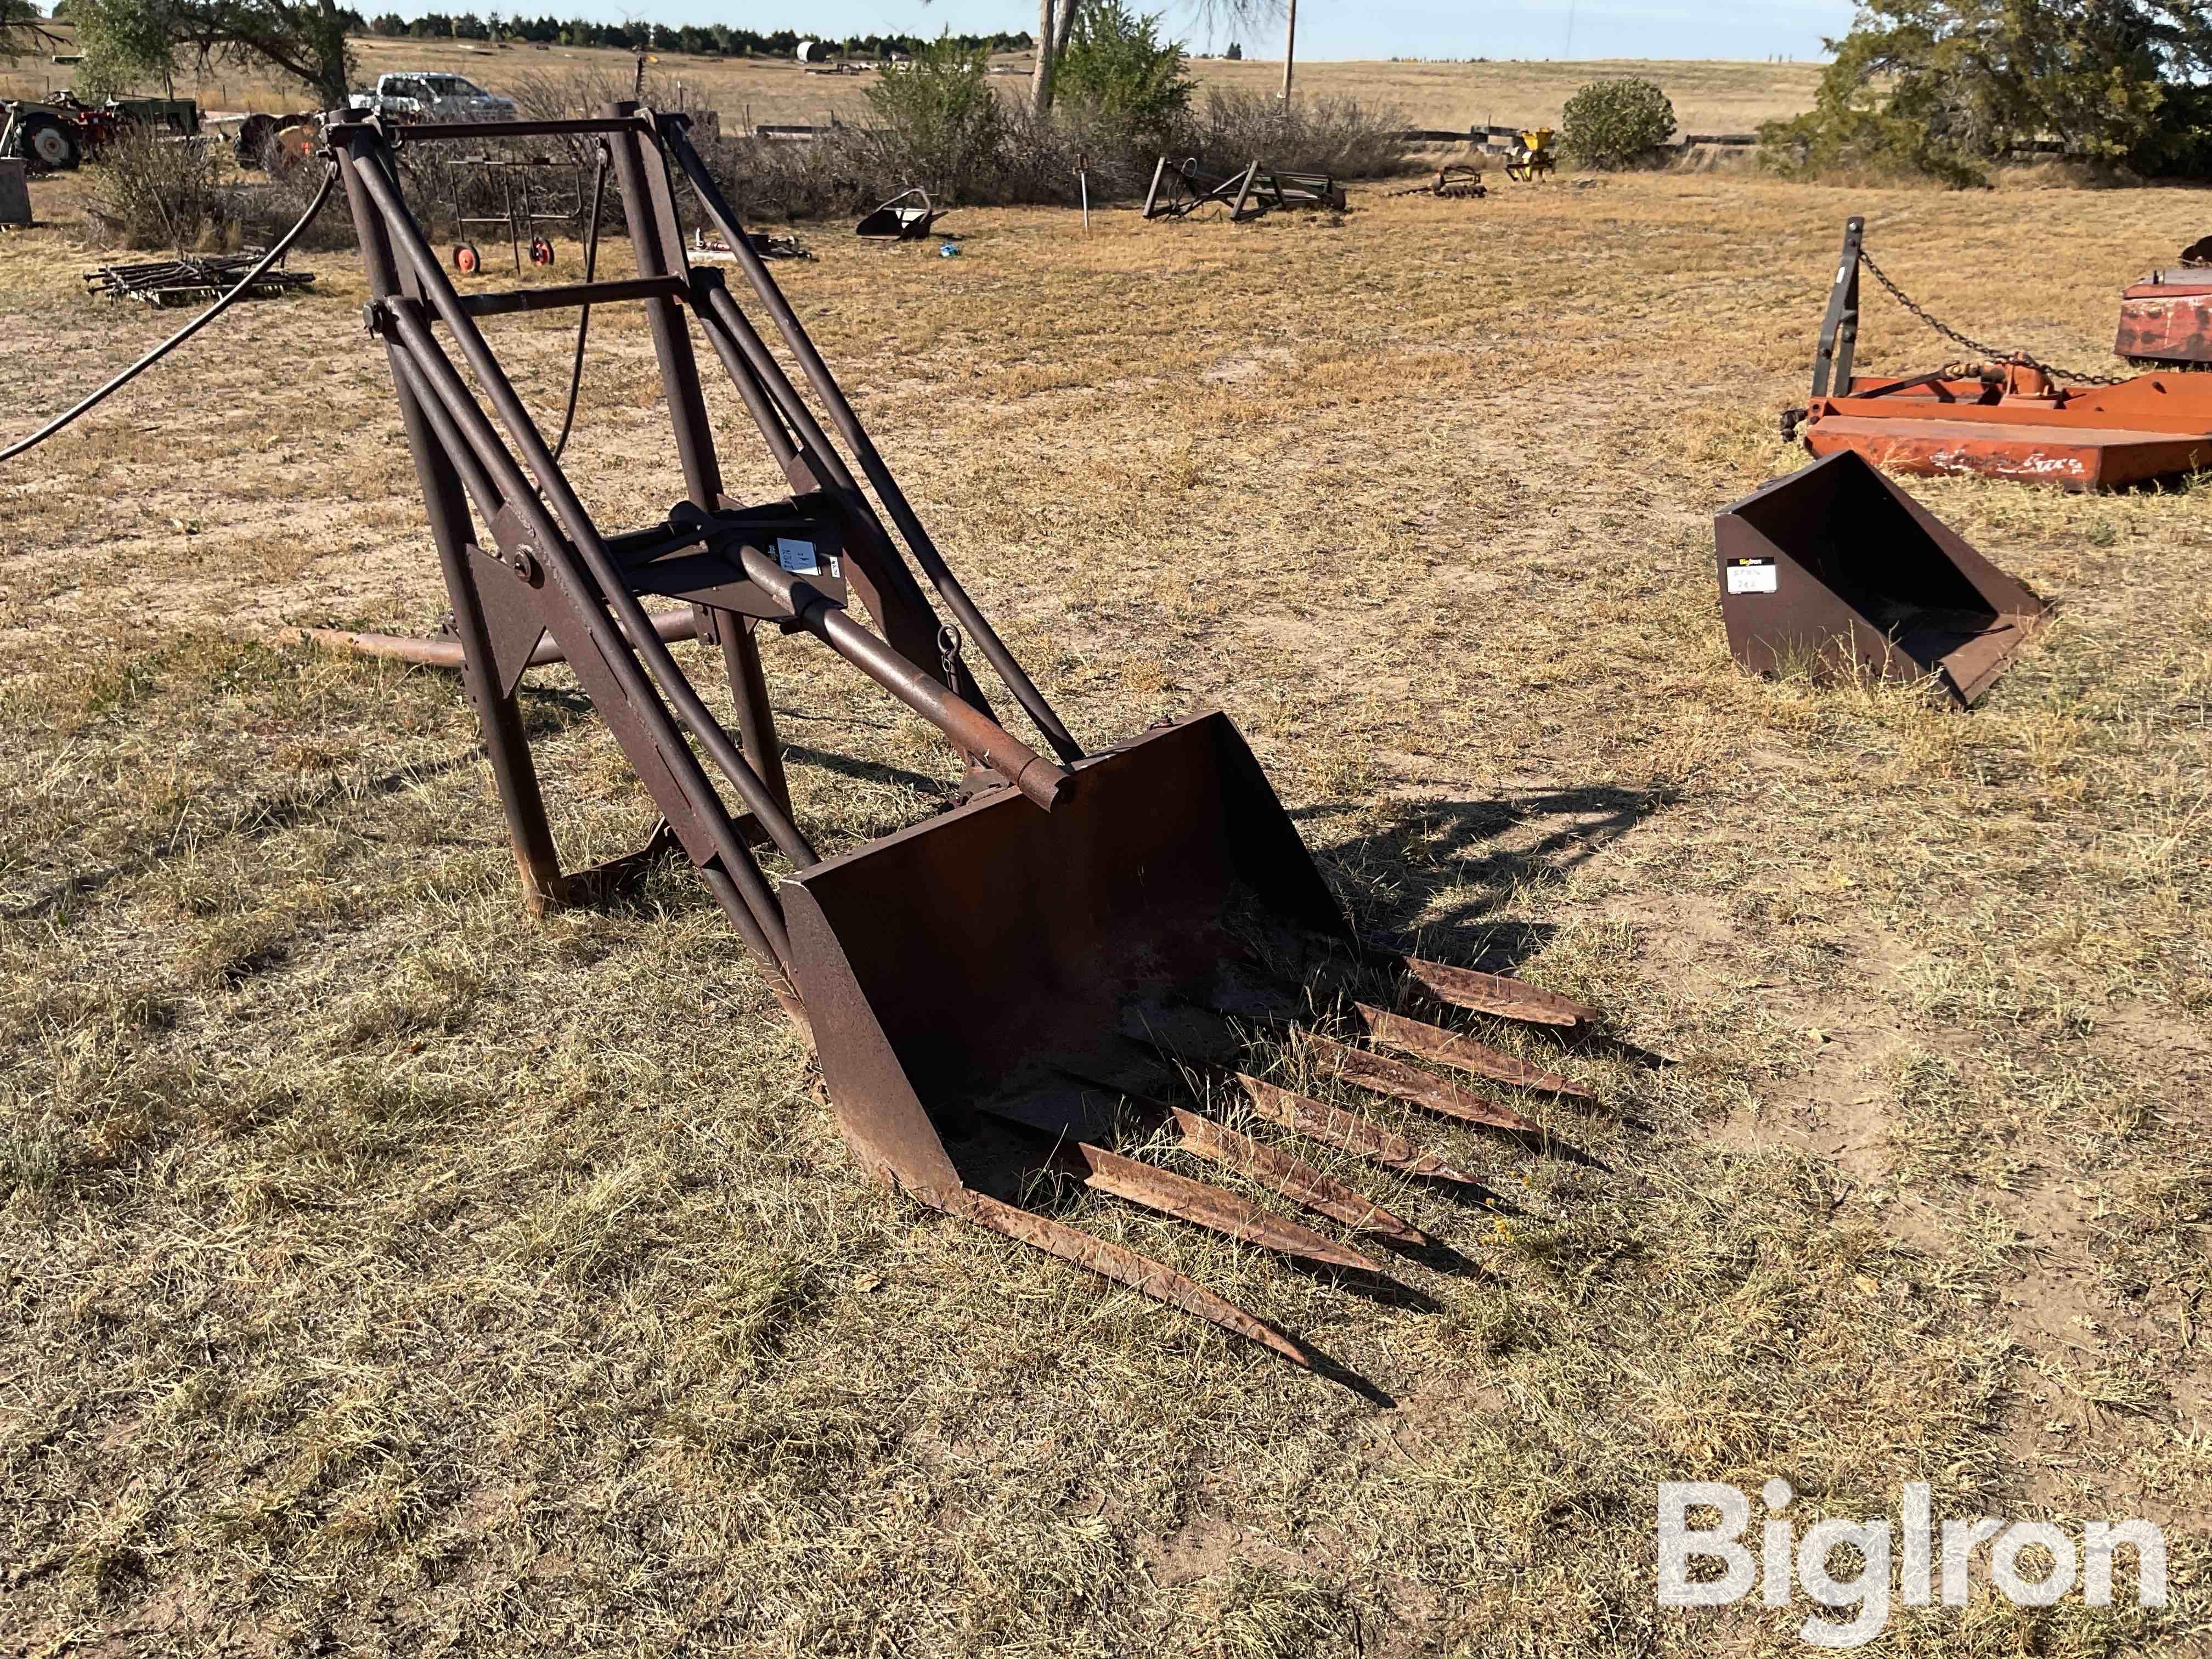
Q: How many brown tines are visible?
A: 7